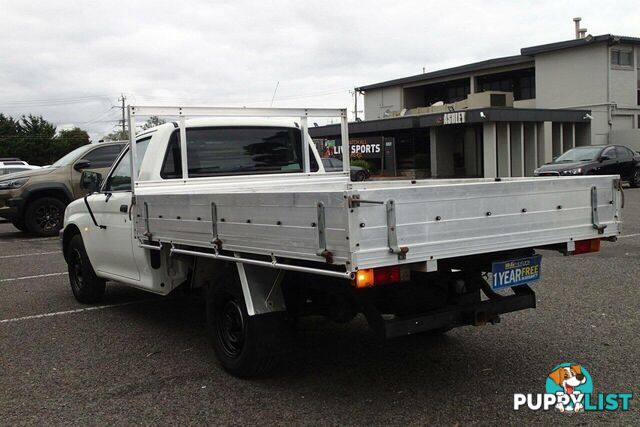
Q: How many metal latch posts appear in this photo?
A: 5